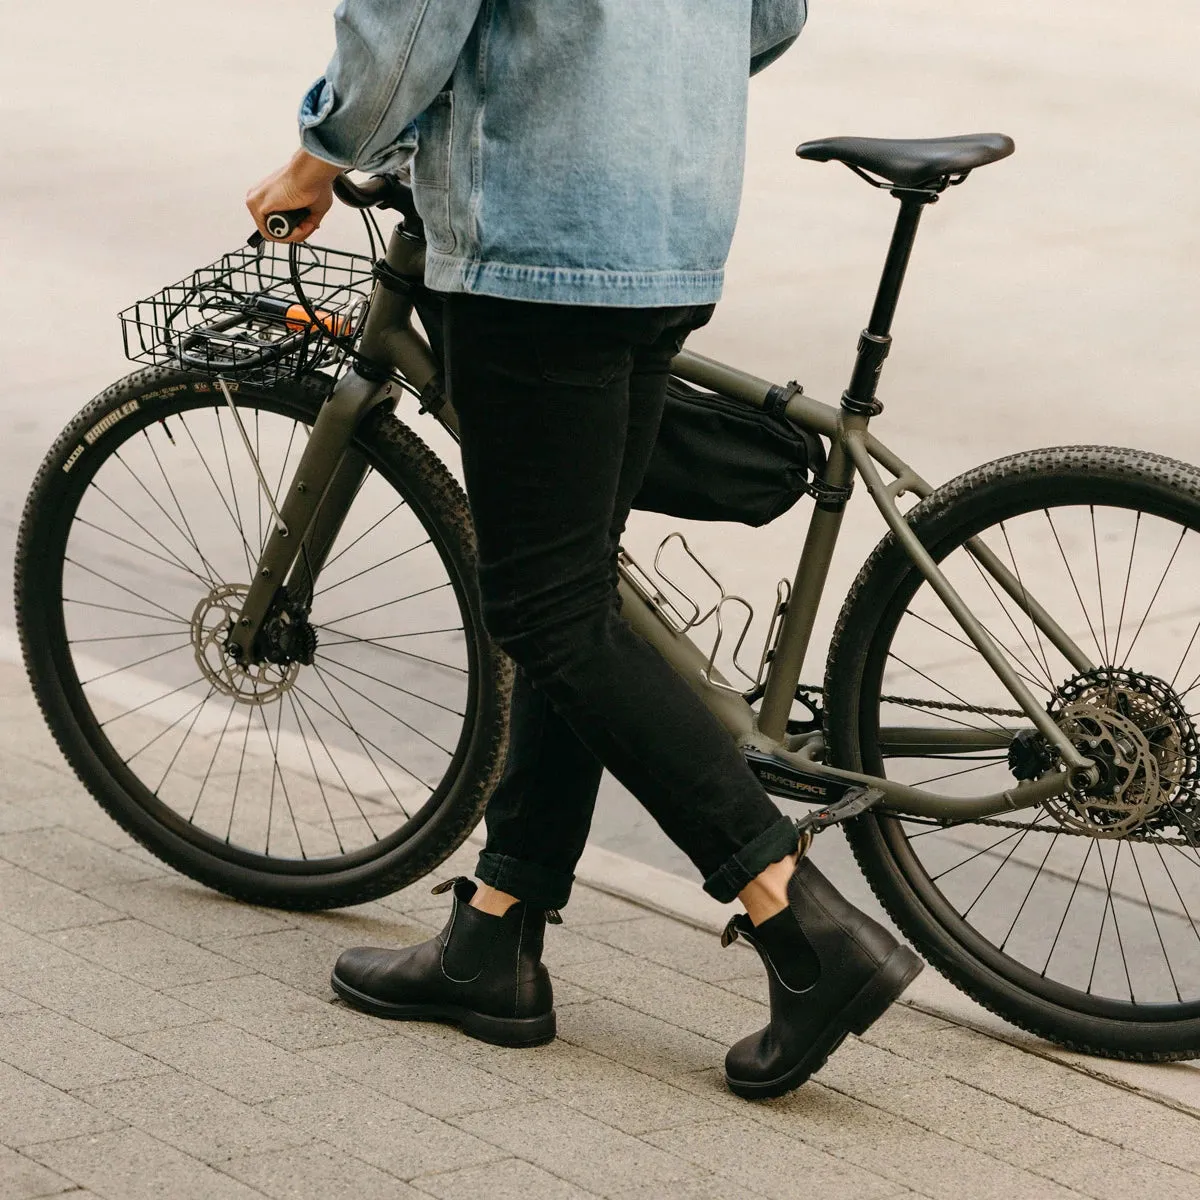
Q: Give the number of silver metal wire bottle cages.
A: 2